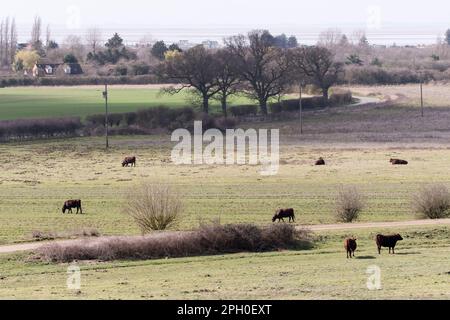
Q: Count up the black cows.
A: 7